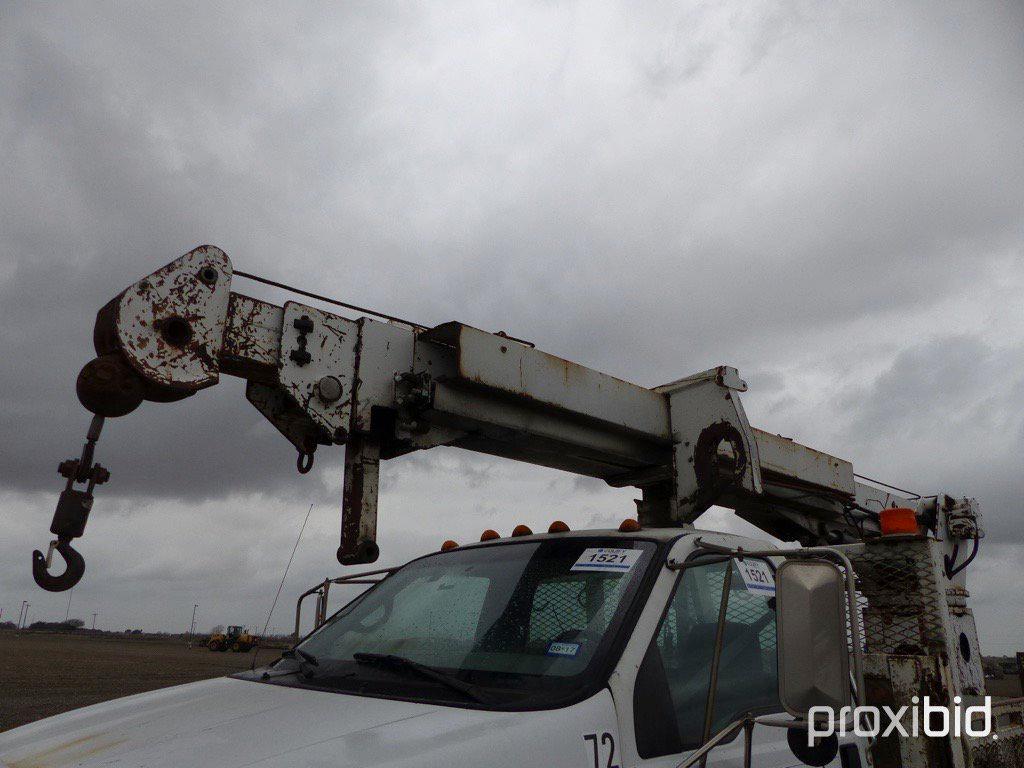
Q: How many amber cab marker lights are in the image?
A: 5